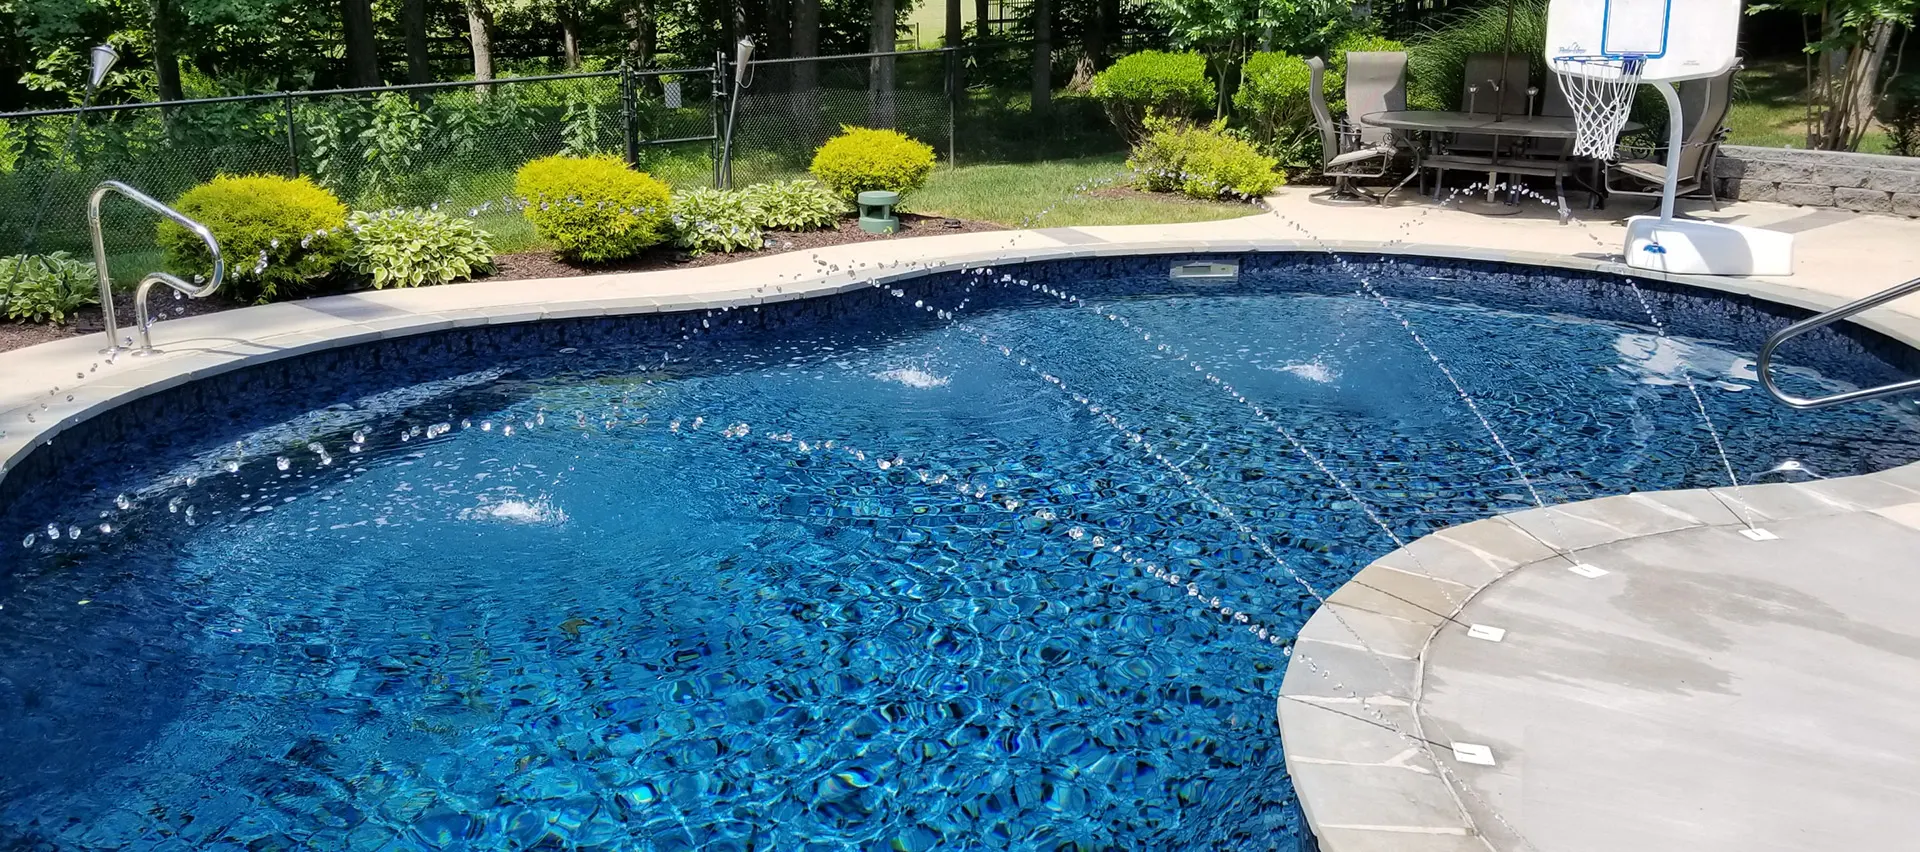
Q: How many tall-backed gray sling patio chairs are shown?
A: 6